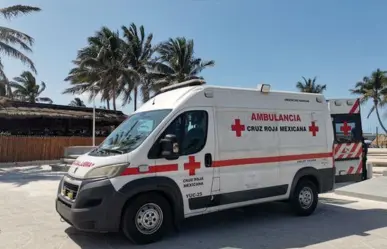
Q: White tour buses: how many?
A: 0